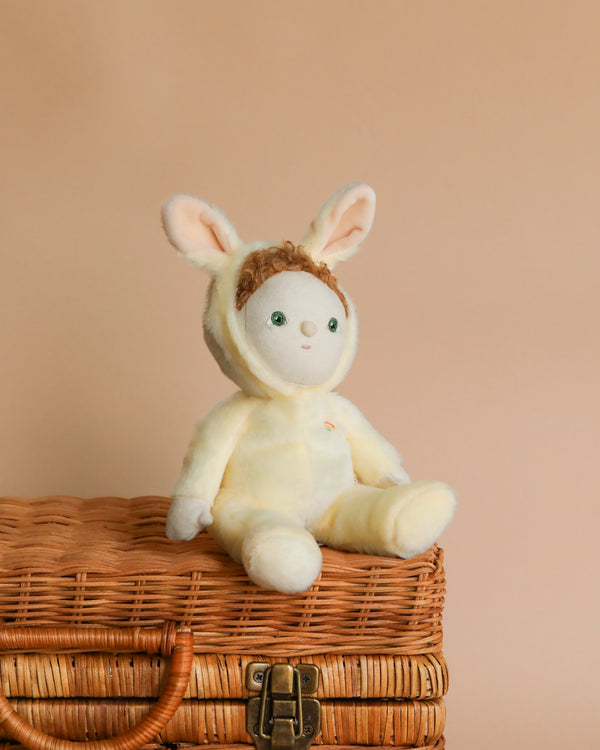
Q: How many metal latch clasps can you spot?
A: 1